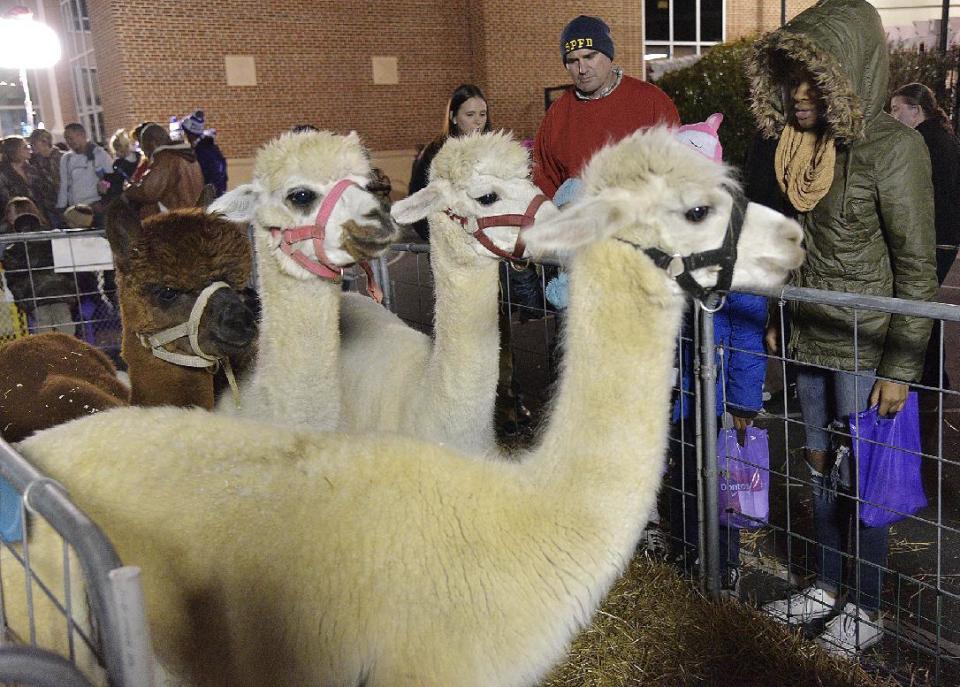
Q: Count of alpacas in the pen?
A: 4